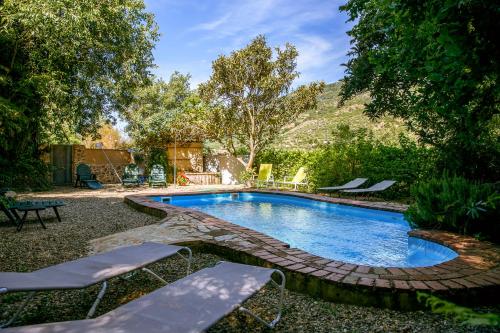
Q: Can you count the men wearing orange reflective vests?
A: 0